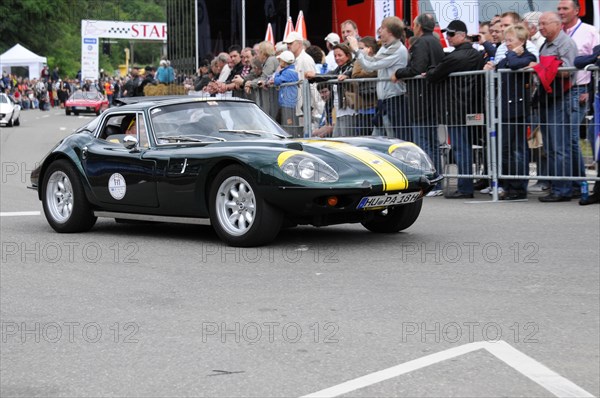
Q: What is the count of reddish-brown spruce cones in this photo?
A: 0